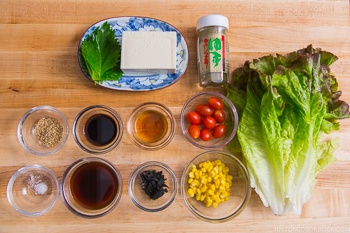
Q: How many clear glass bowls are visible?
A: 8